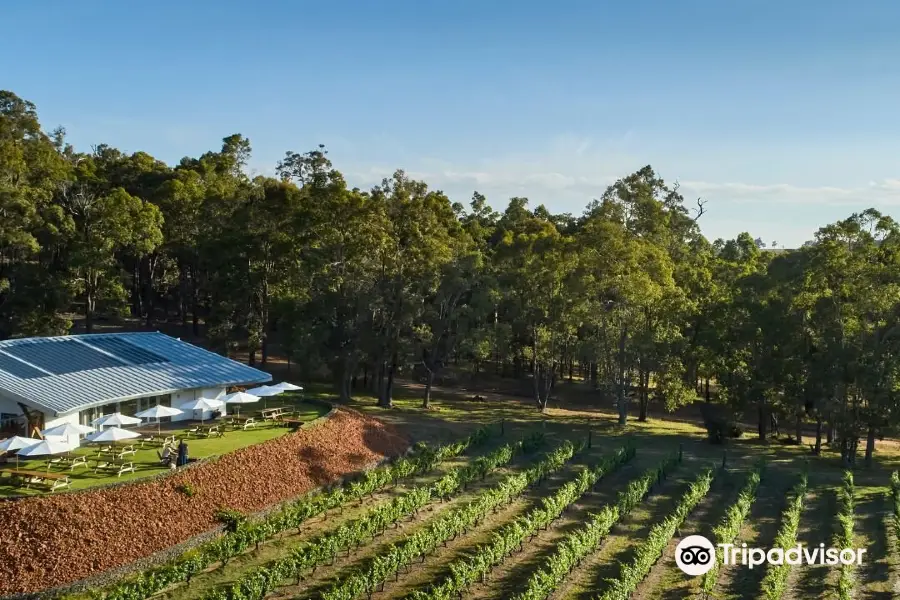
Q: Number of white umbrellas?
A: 10